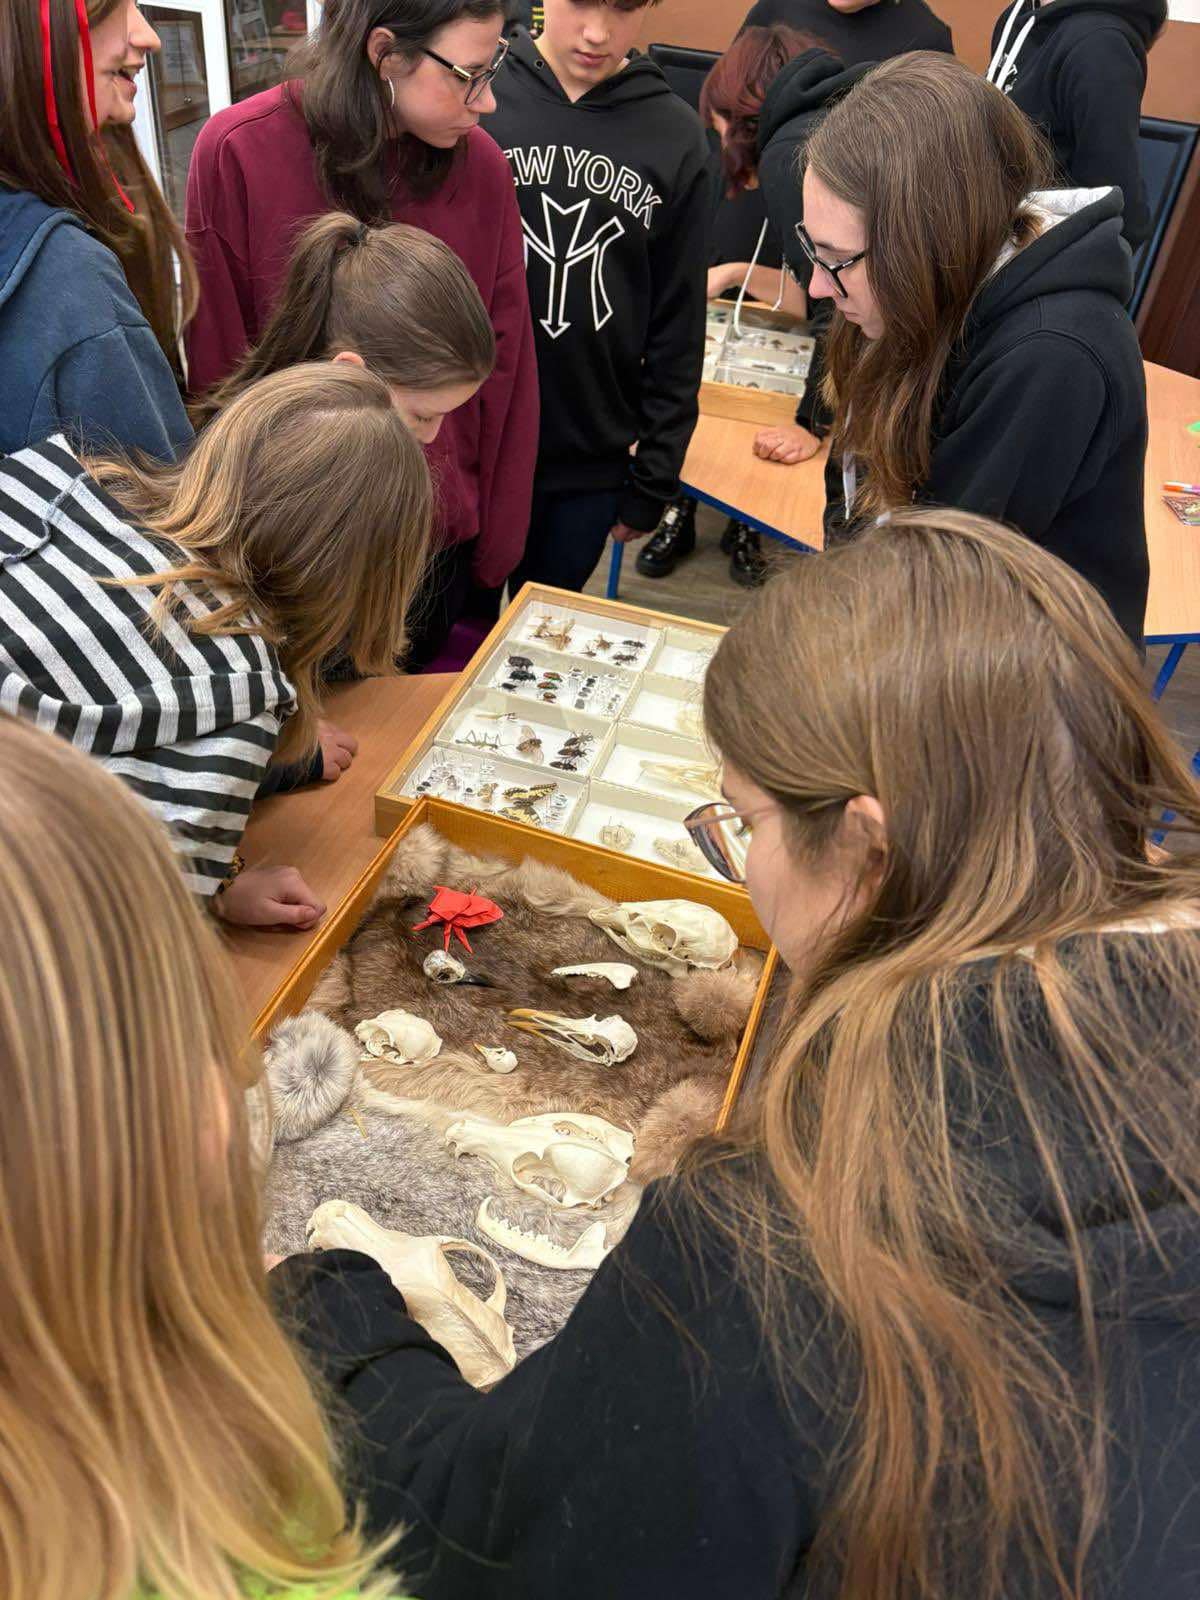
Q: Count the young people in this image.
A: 11